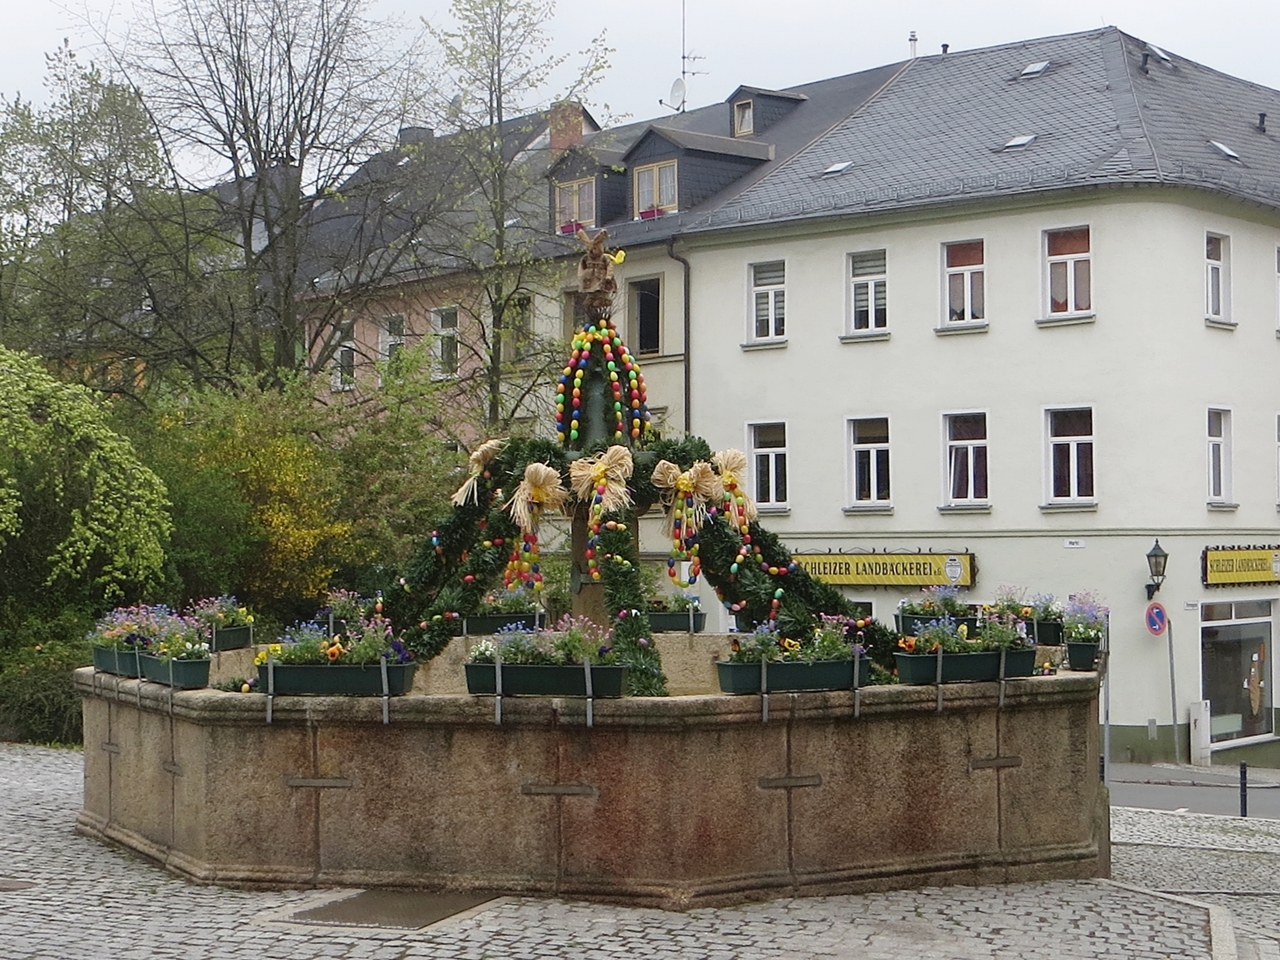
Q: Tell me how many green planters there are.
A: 13